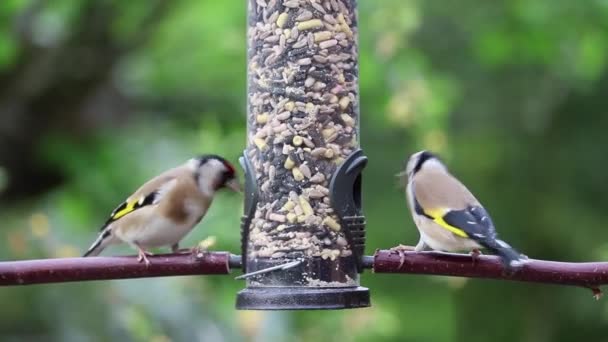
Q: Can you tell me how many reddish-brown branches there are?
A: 2